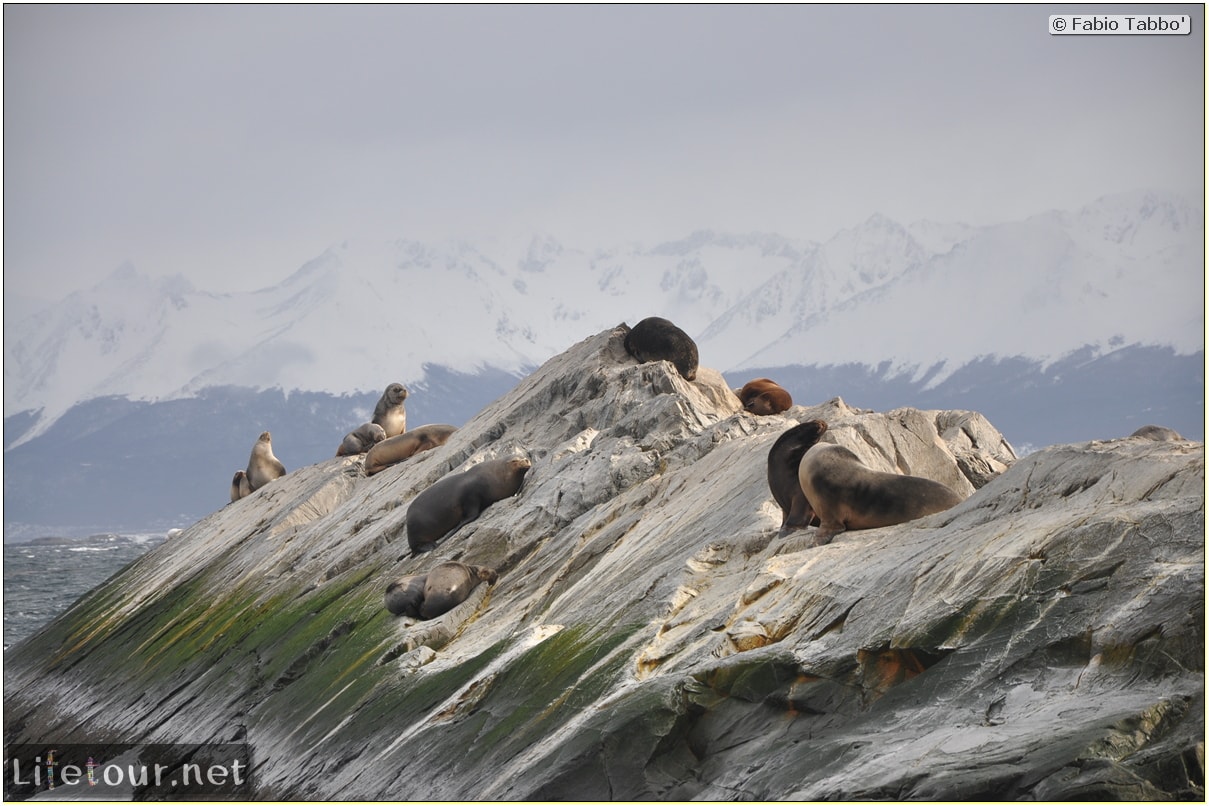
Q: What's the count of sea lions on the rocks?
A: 13